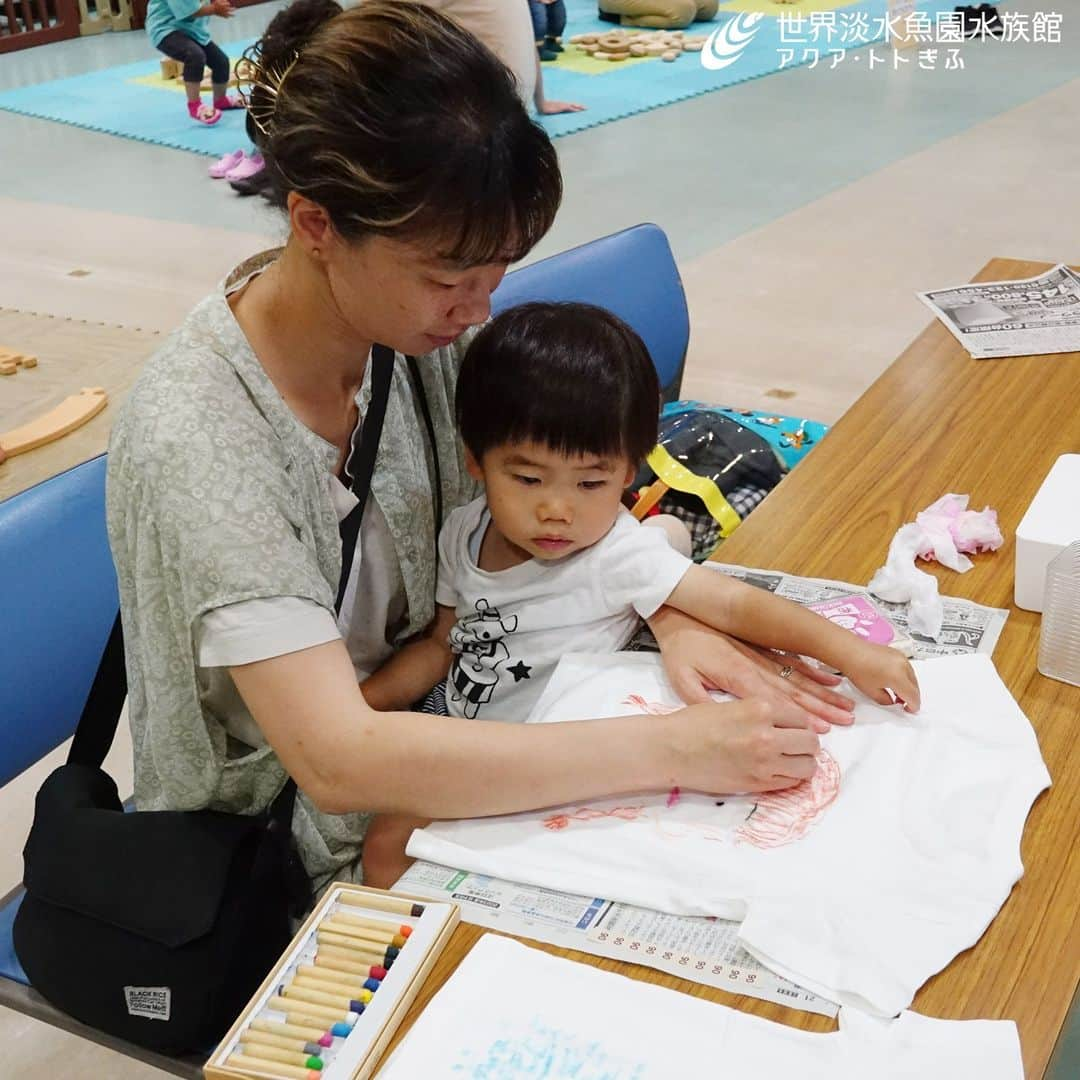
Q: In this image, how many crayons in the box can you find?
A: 15